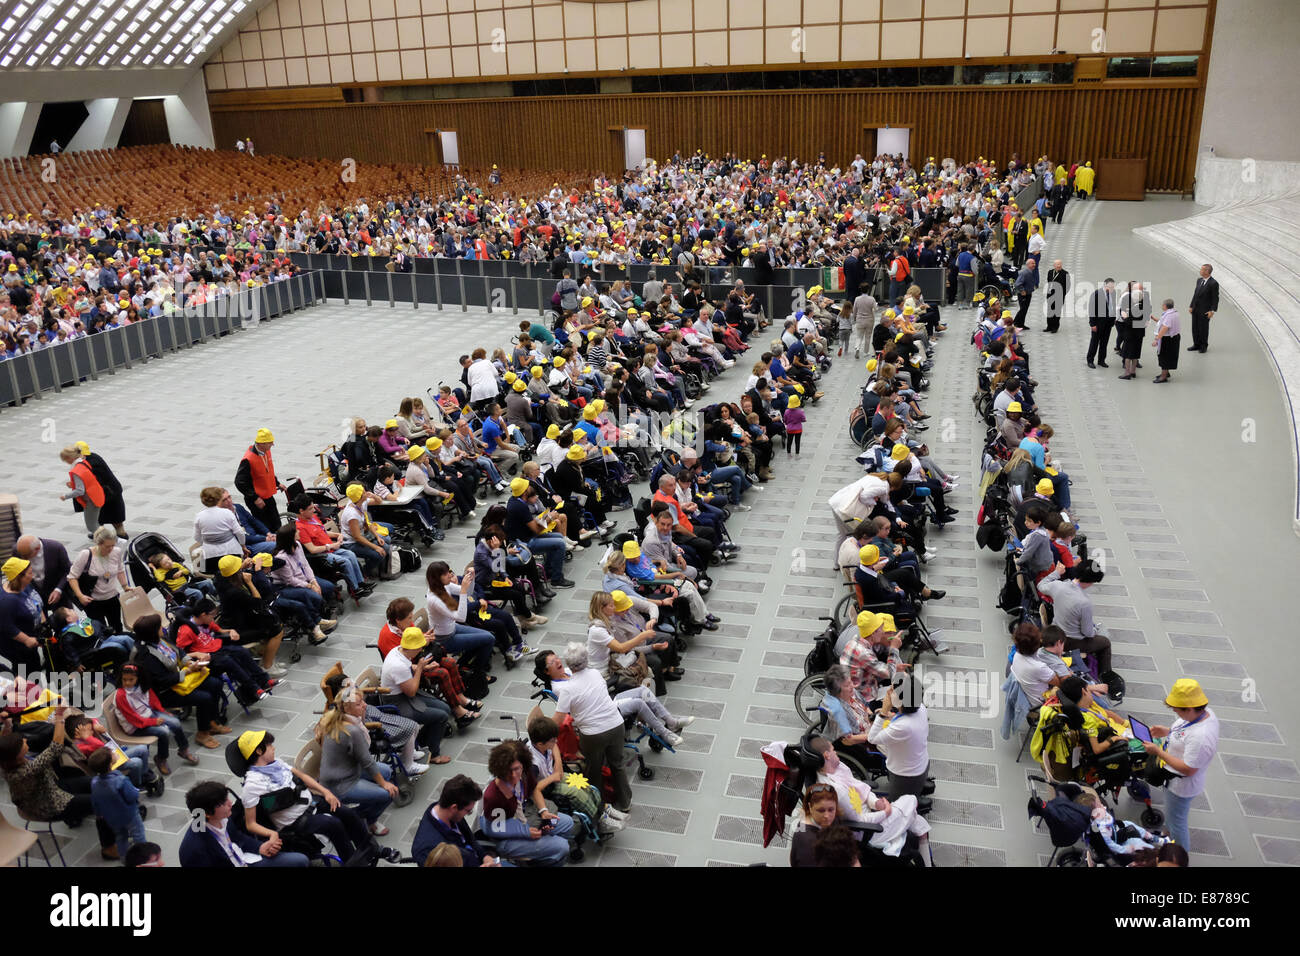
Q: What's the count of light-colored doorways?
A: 3